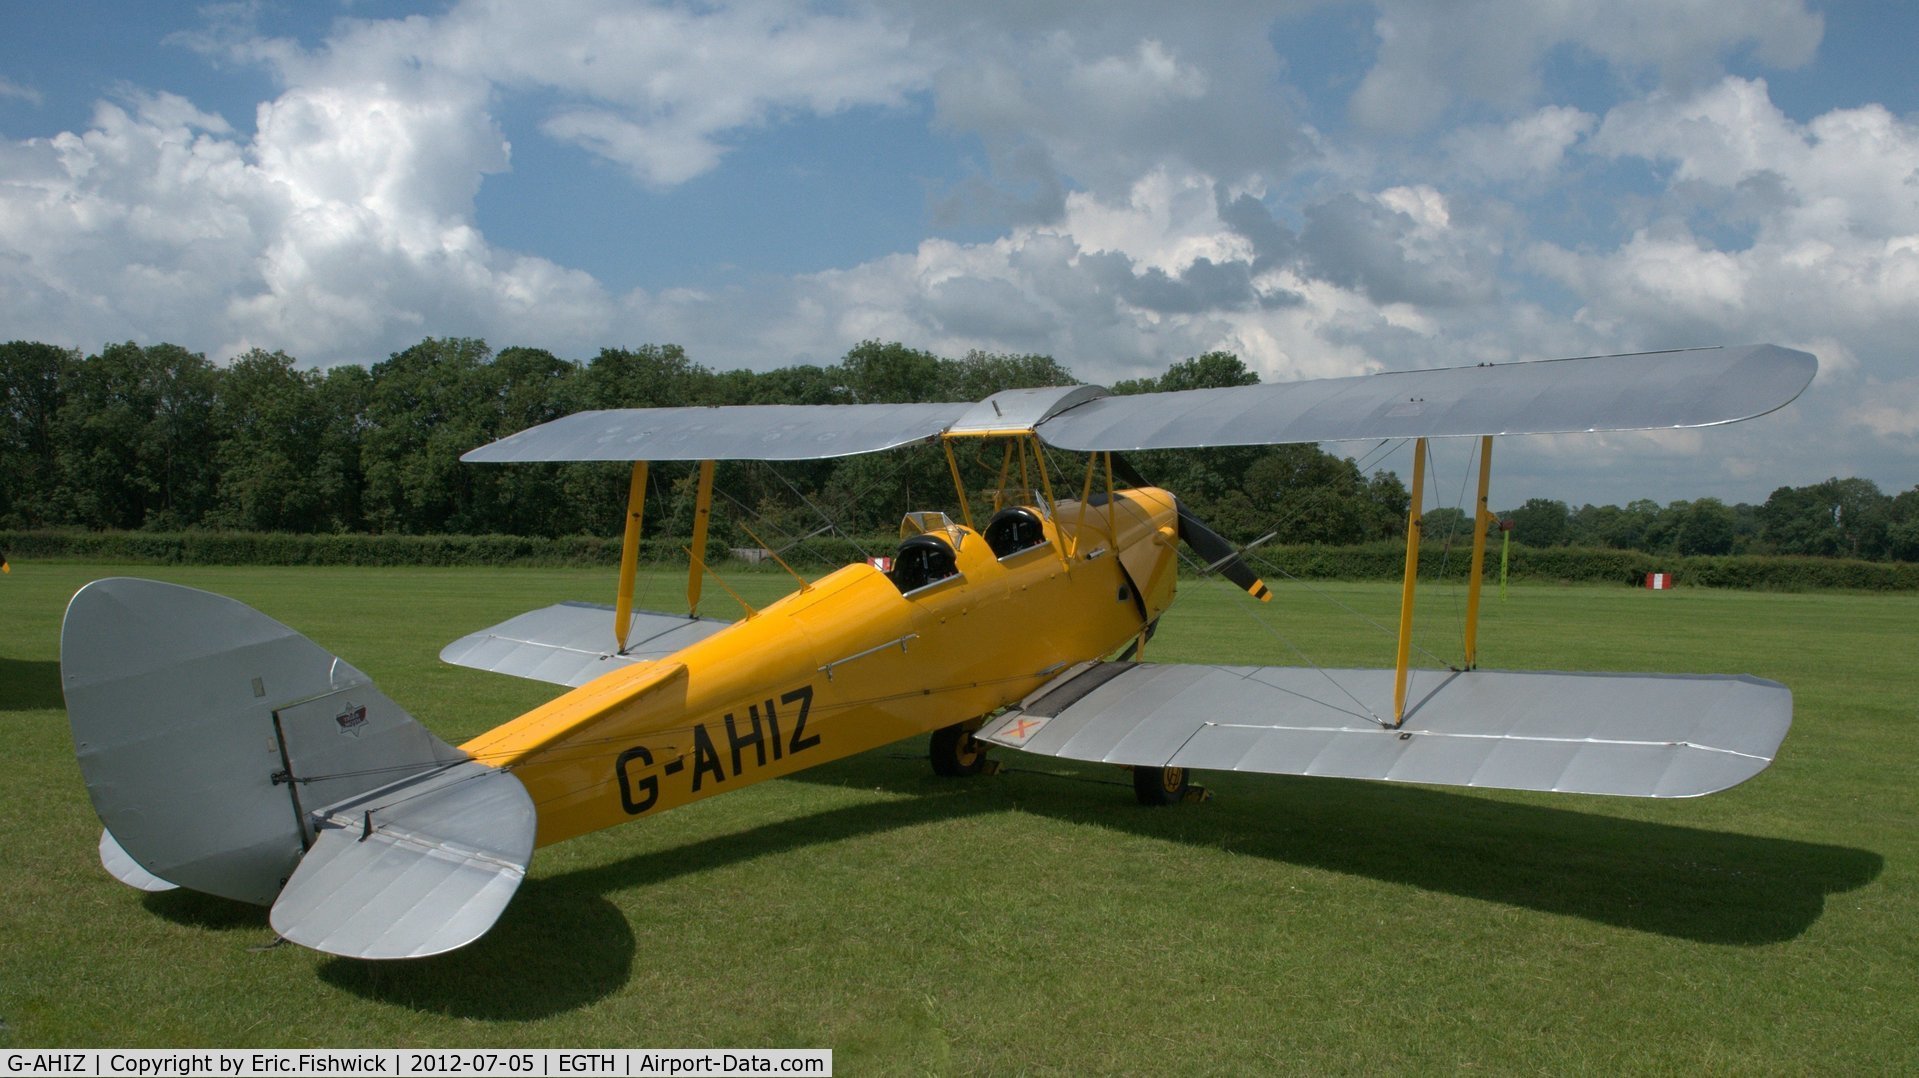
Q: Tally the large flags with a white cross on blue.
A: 0